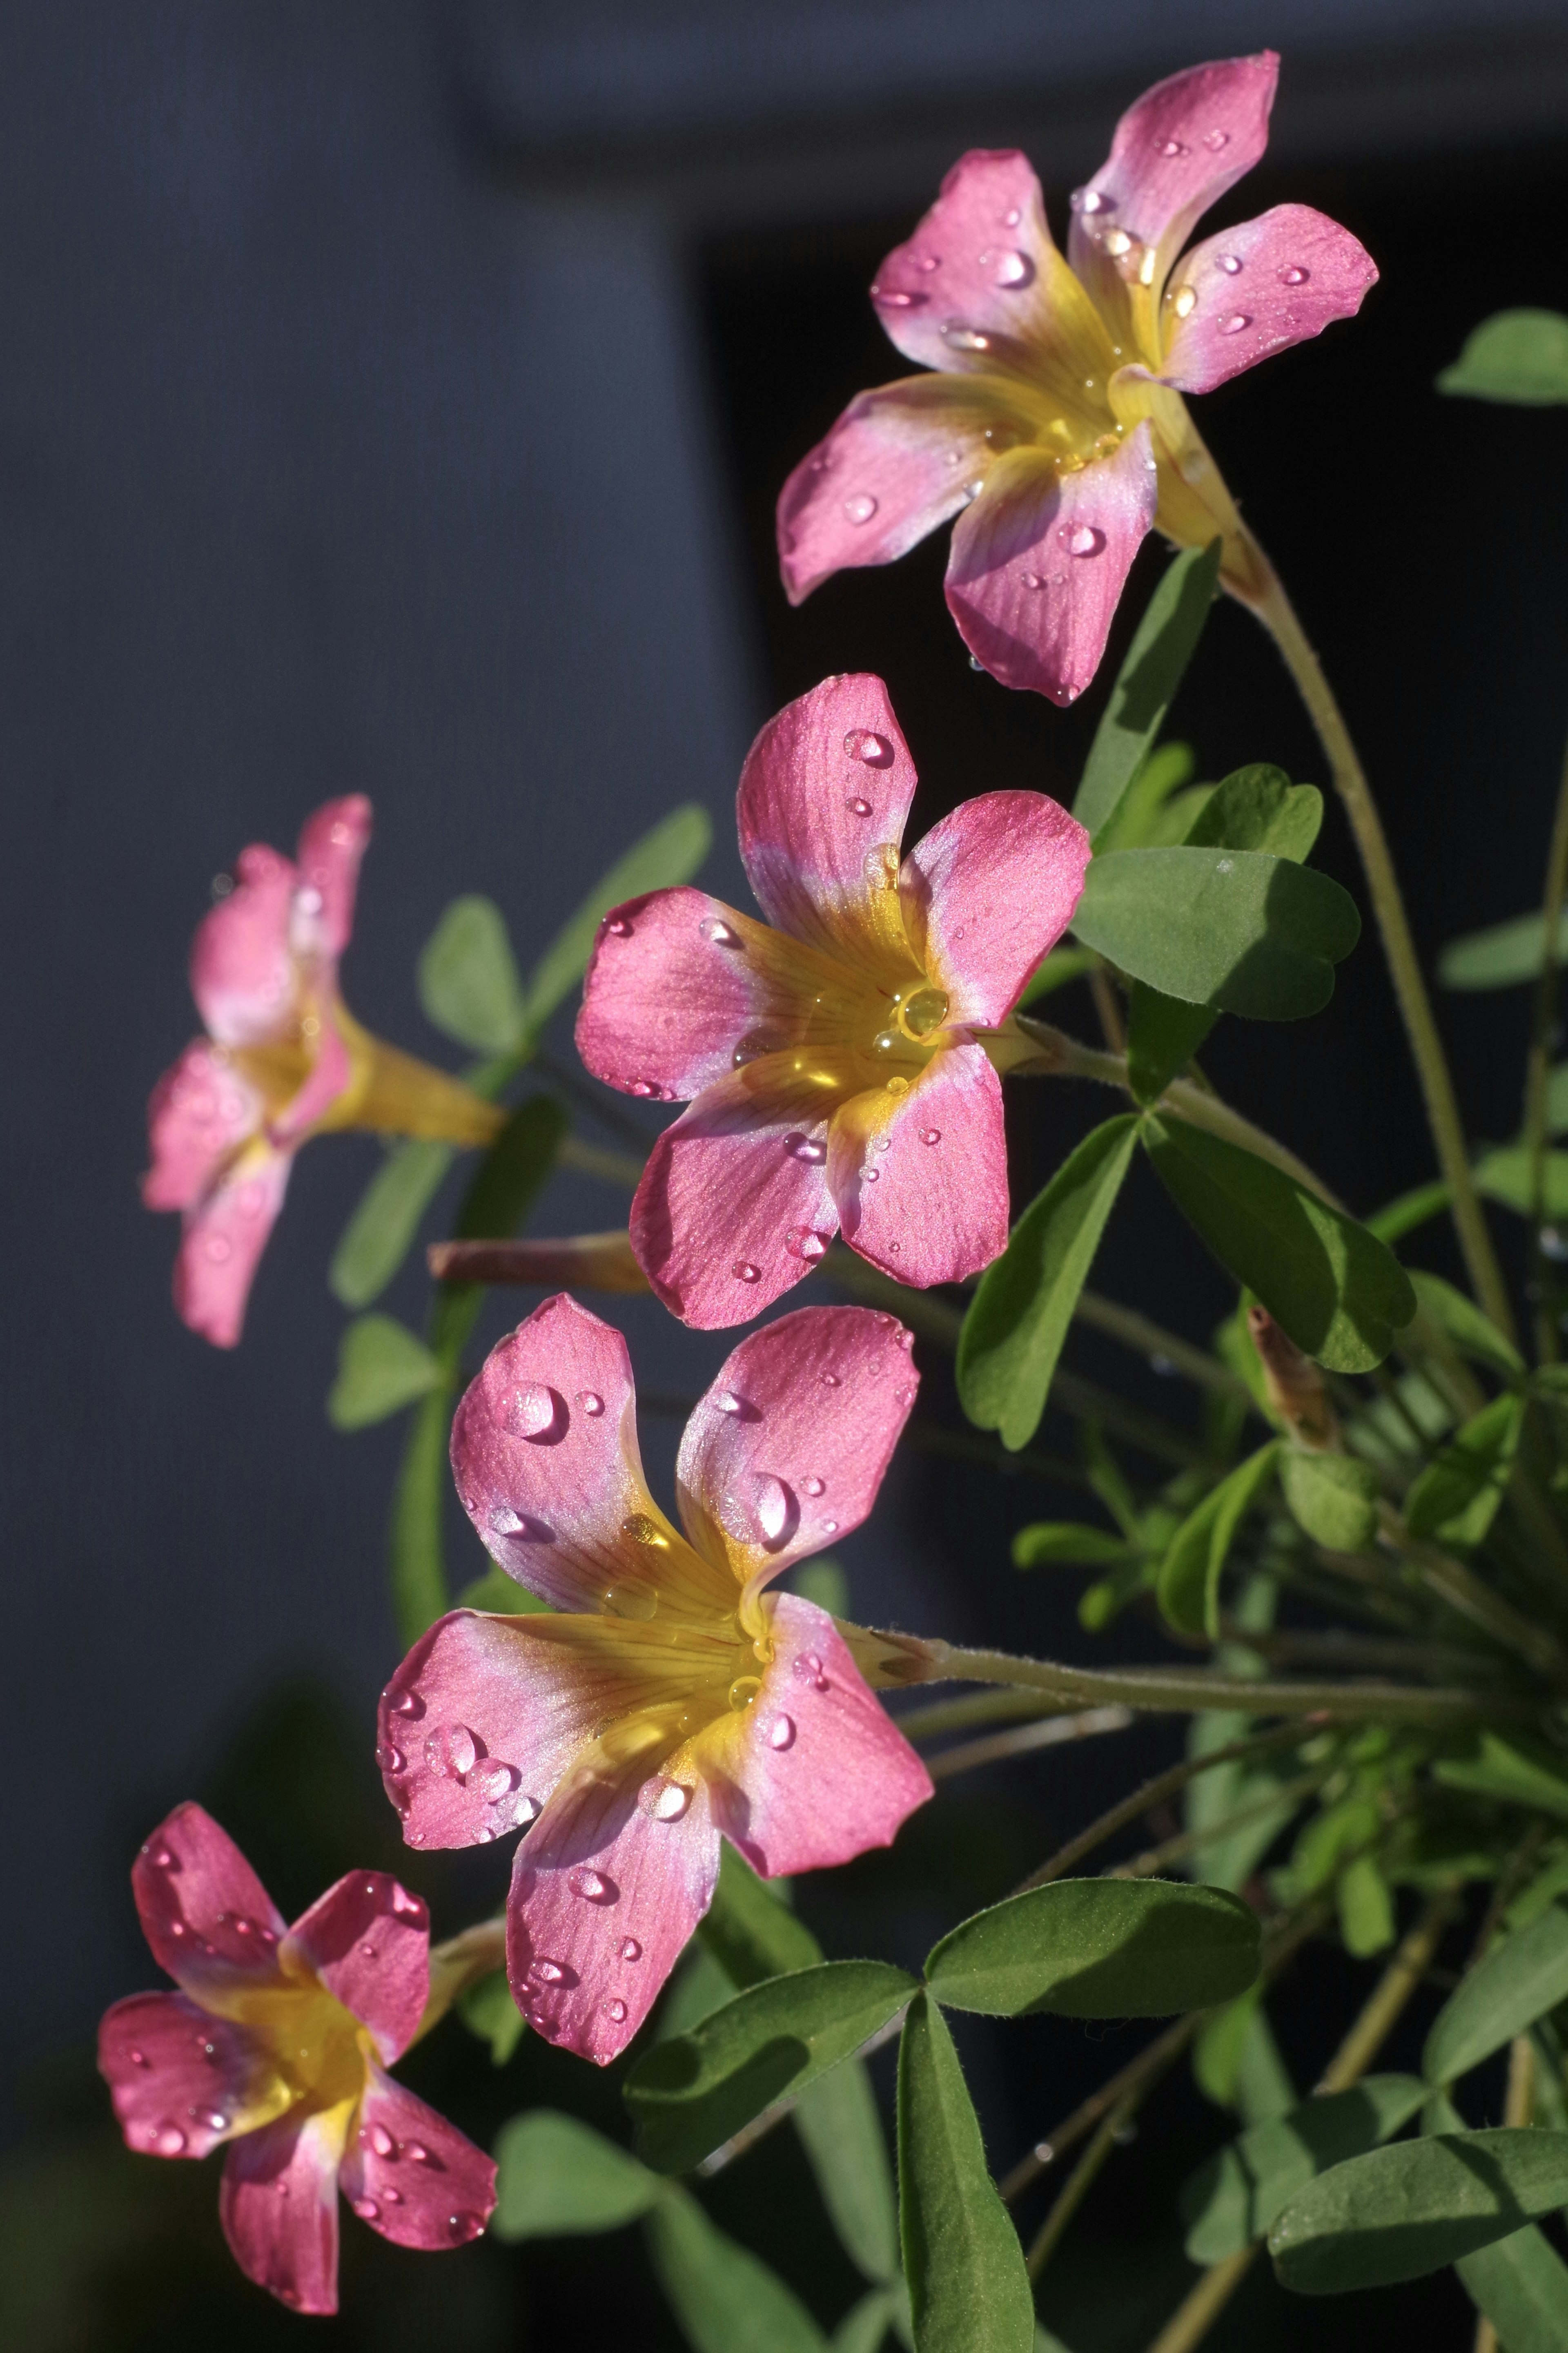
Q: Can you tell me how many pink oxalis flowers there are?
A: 5